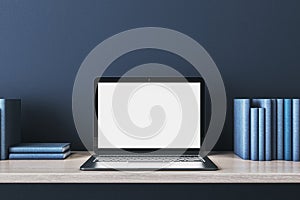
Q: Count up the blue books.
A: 11